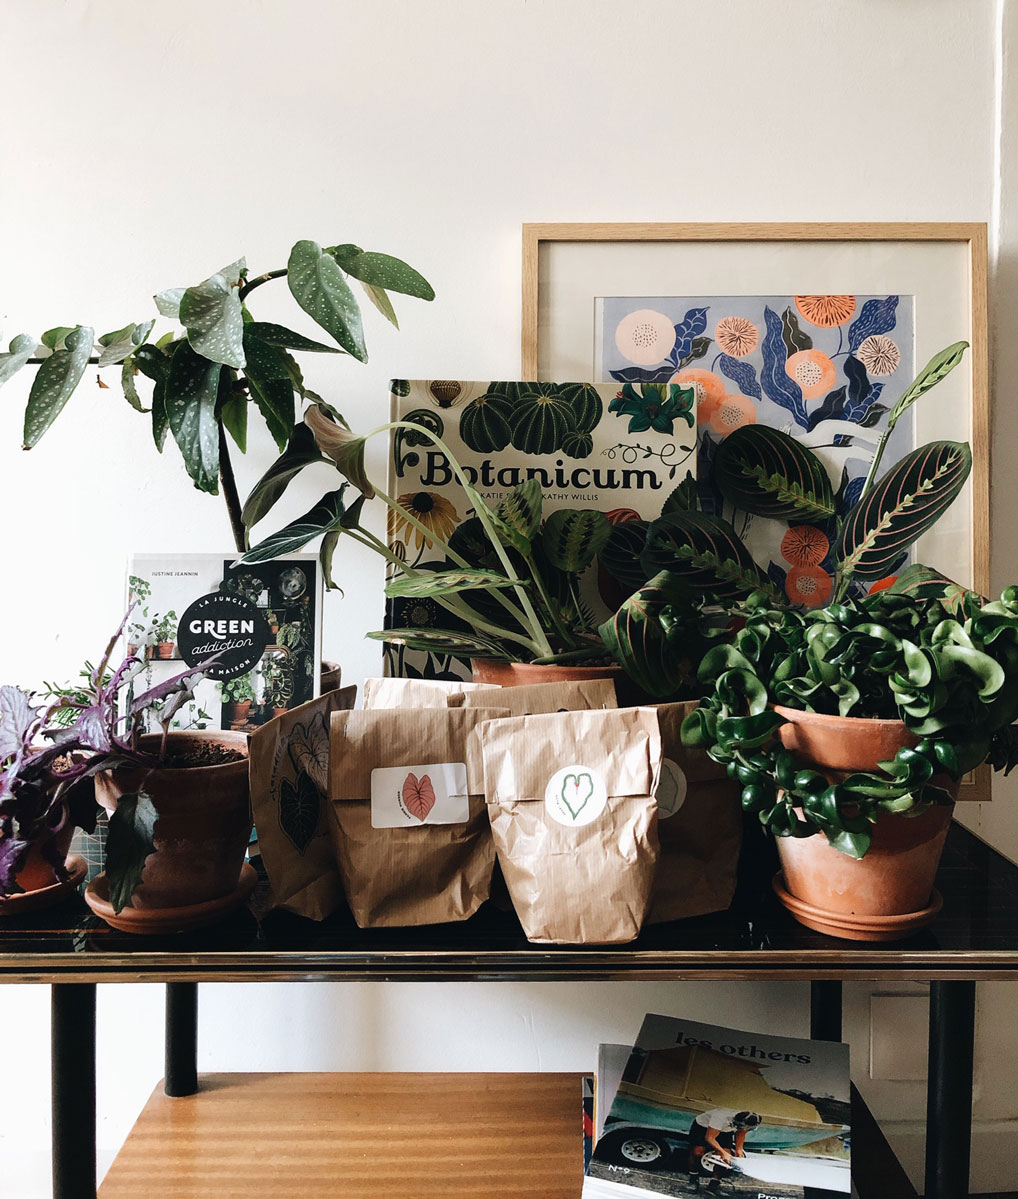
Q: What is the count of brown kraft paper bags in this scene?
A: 6